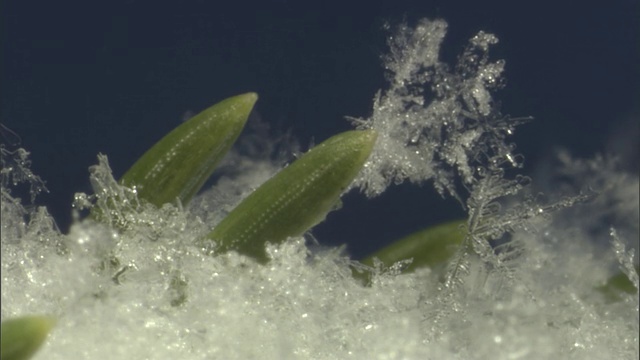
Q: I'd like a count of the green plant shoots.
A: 5